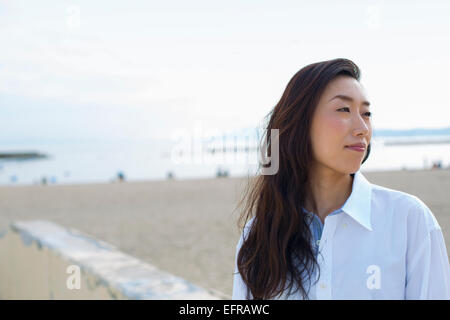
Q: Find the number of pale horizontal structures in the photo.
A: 1